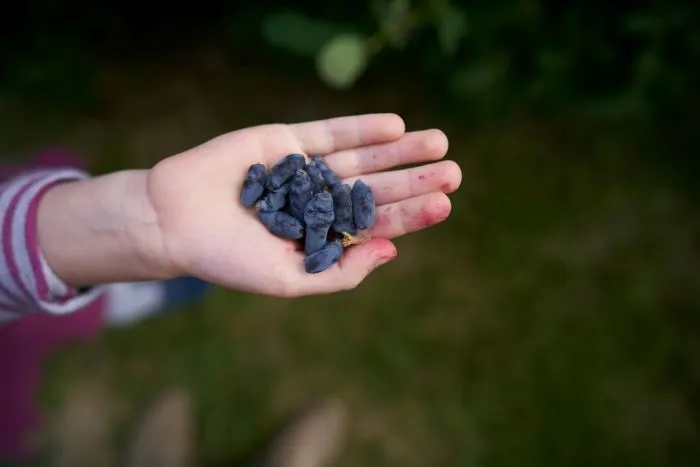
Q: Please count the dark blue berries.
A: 11